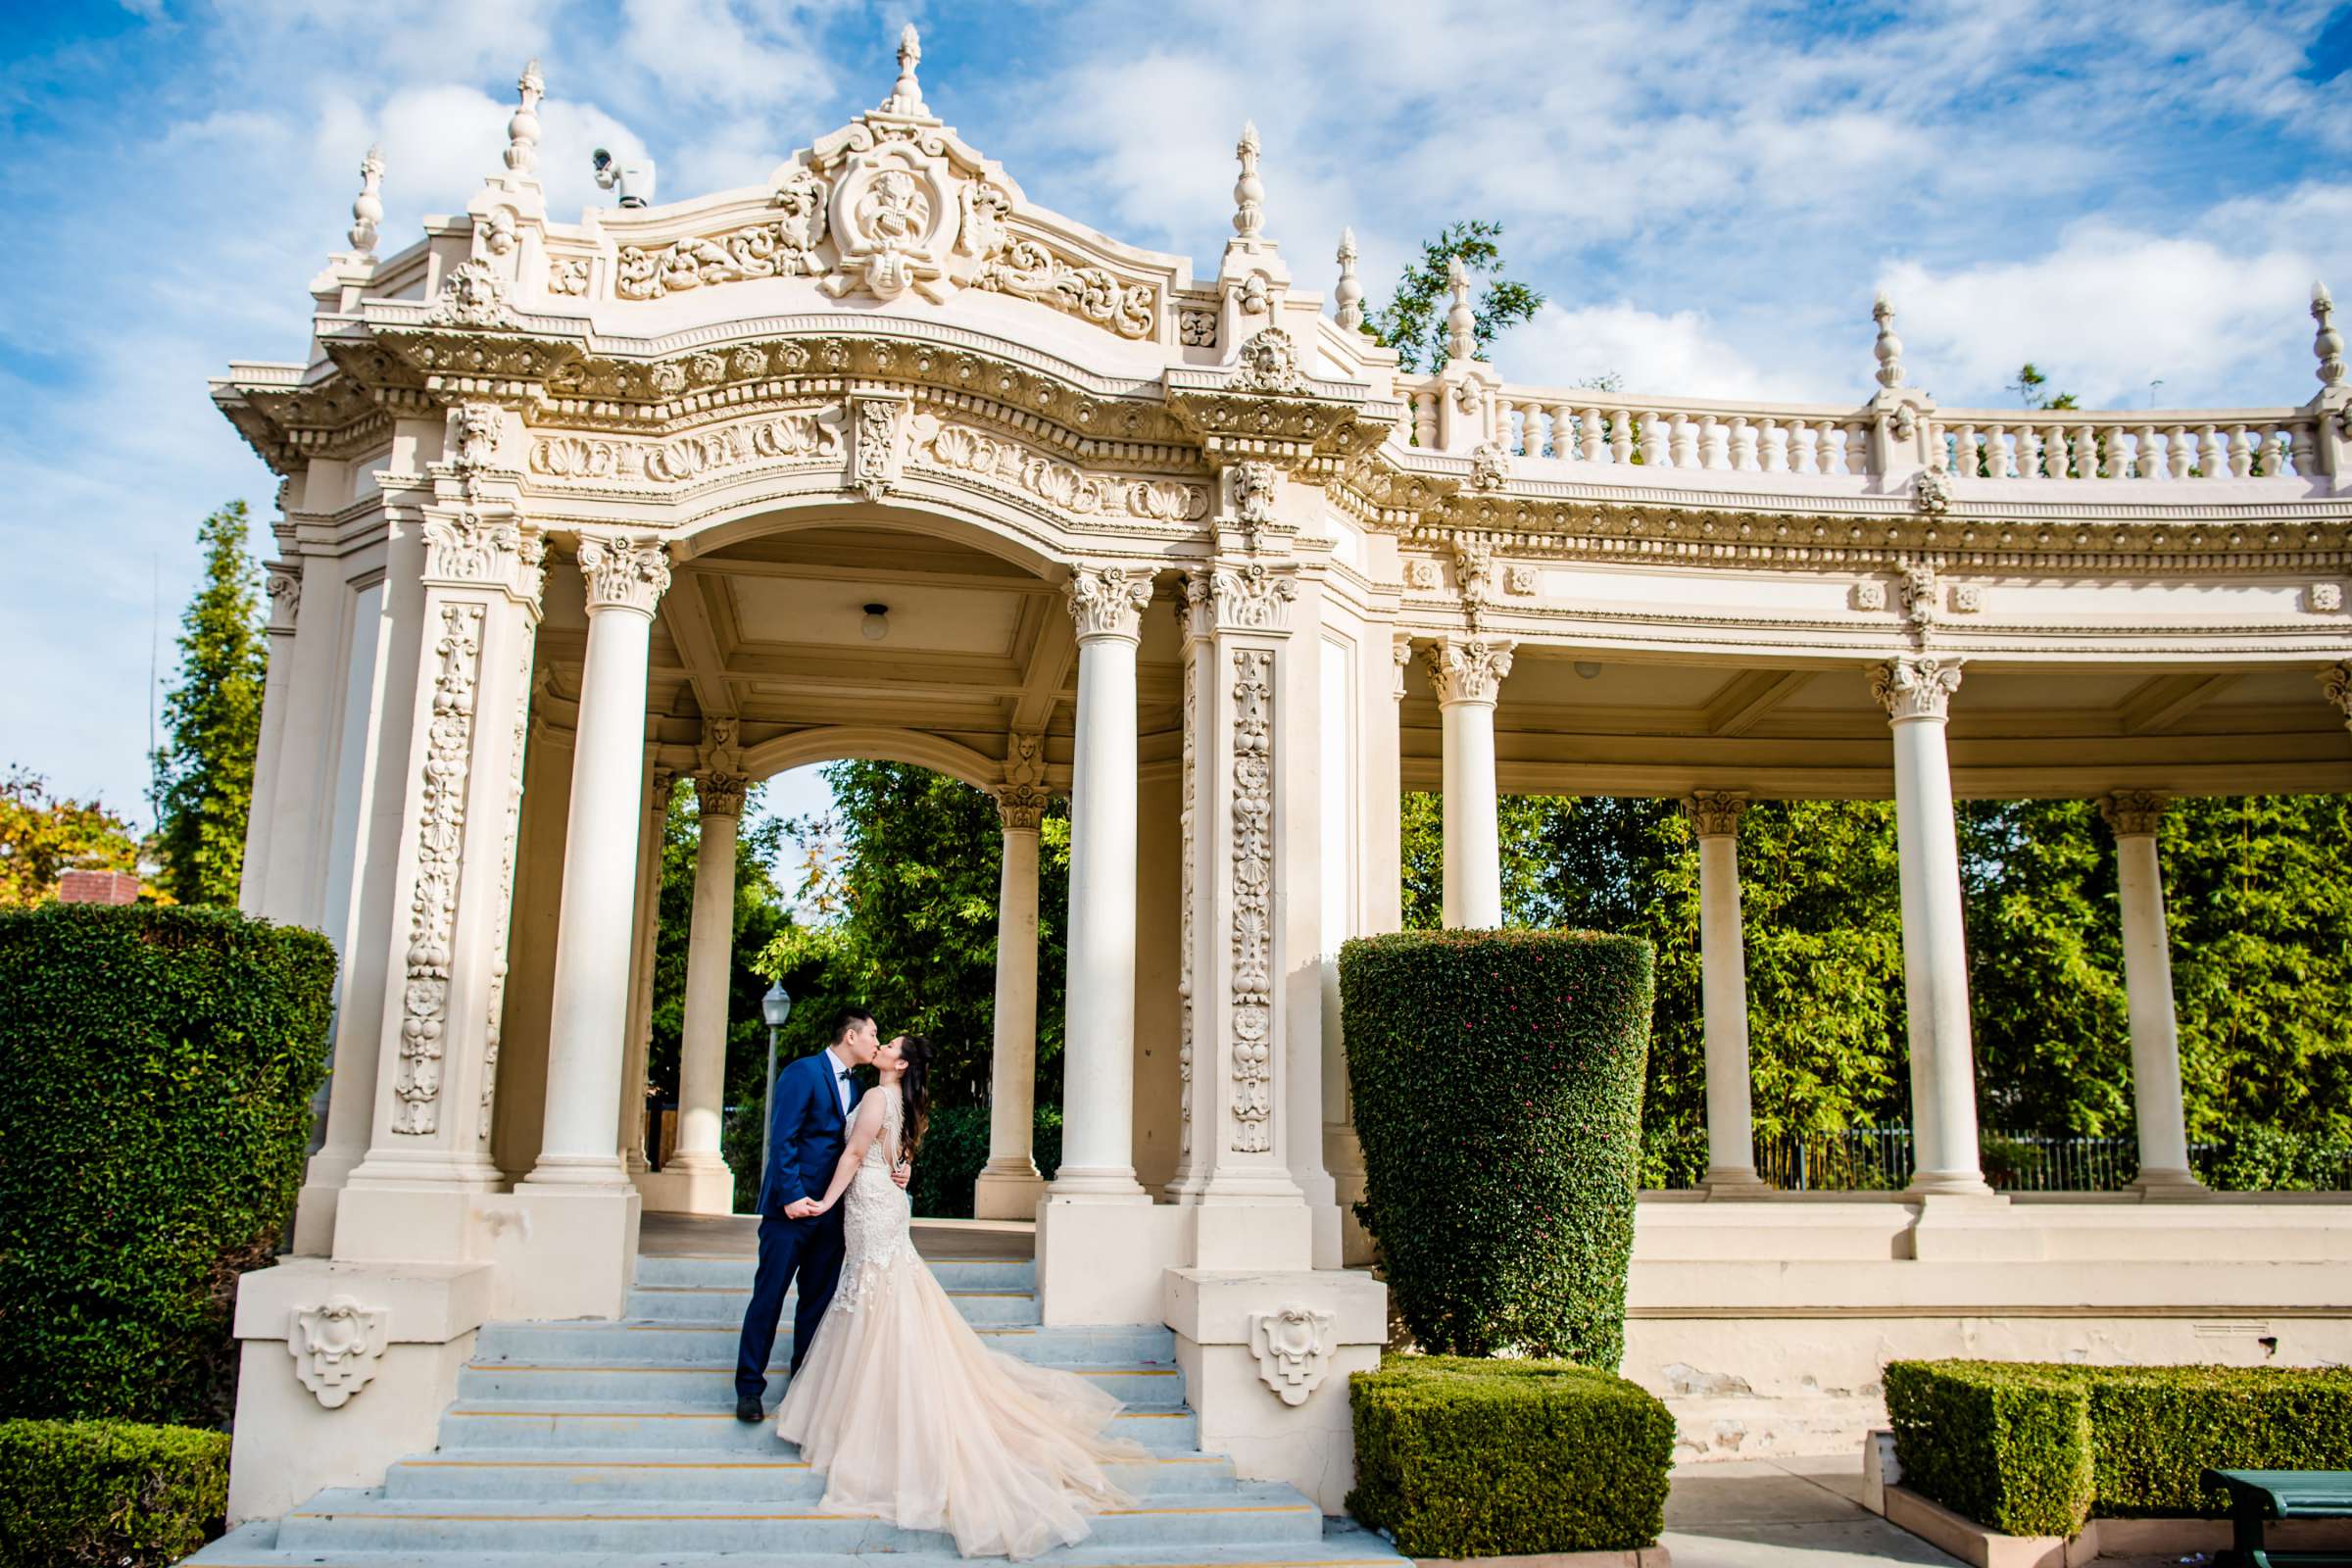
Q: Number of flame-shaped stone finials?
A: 8